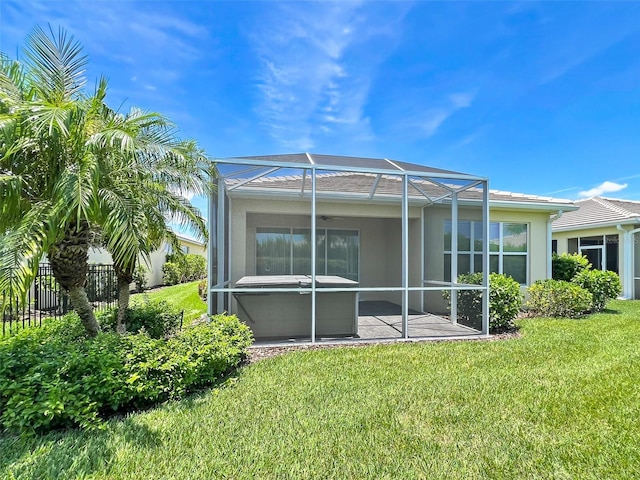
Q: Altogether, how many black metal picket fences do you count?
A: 1